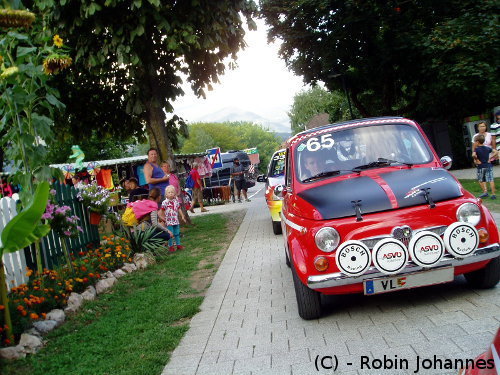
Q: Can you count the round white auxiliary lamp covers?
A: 4